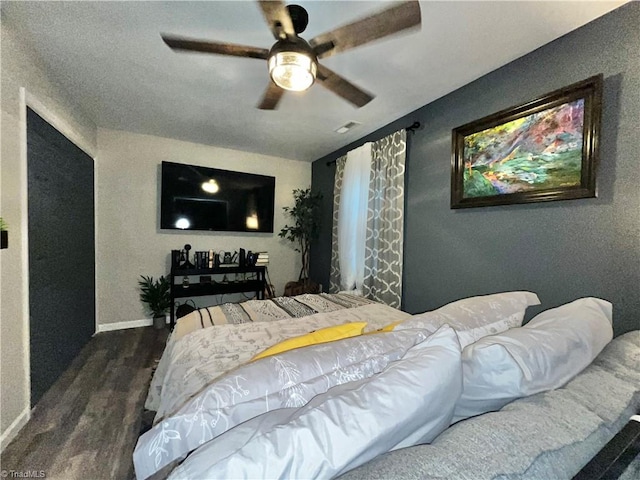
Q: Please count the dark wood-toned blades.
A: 5